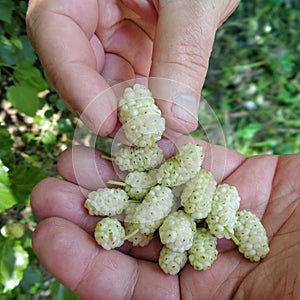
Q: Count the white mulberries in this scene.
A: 14